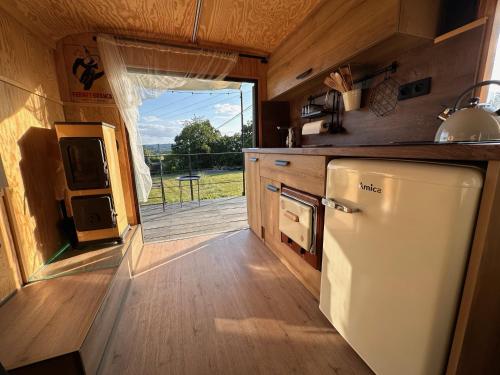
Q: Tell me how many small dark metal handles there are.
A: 4